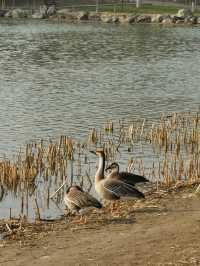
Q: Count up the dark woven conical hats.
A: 0